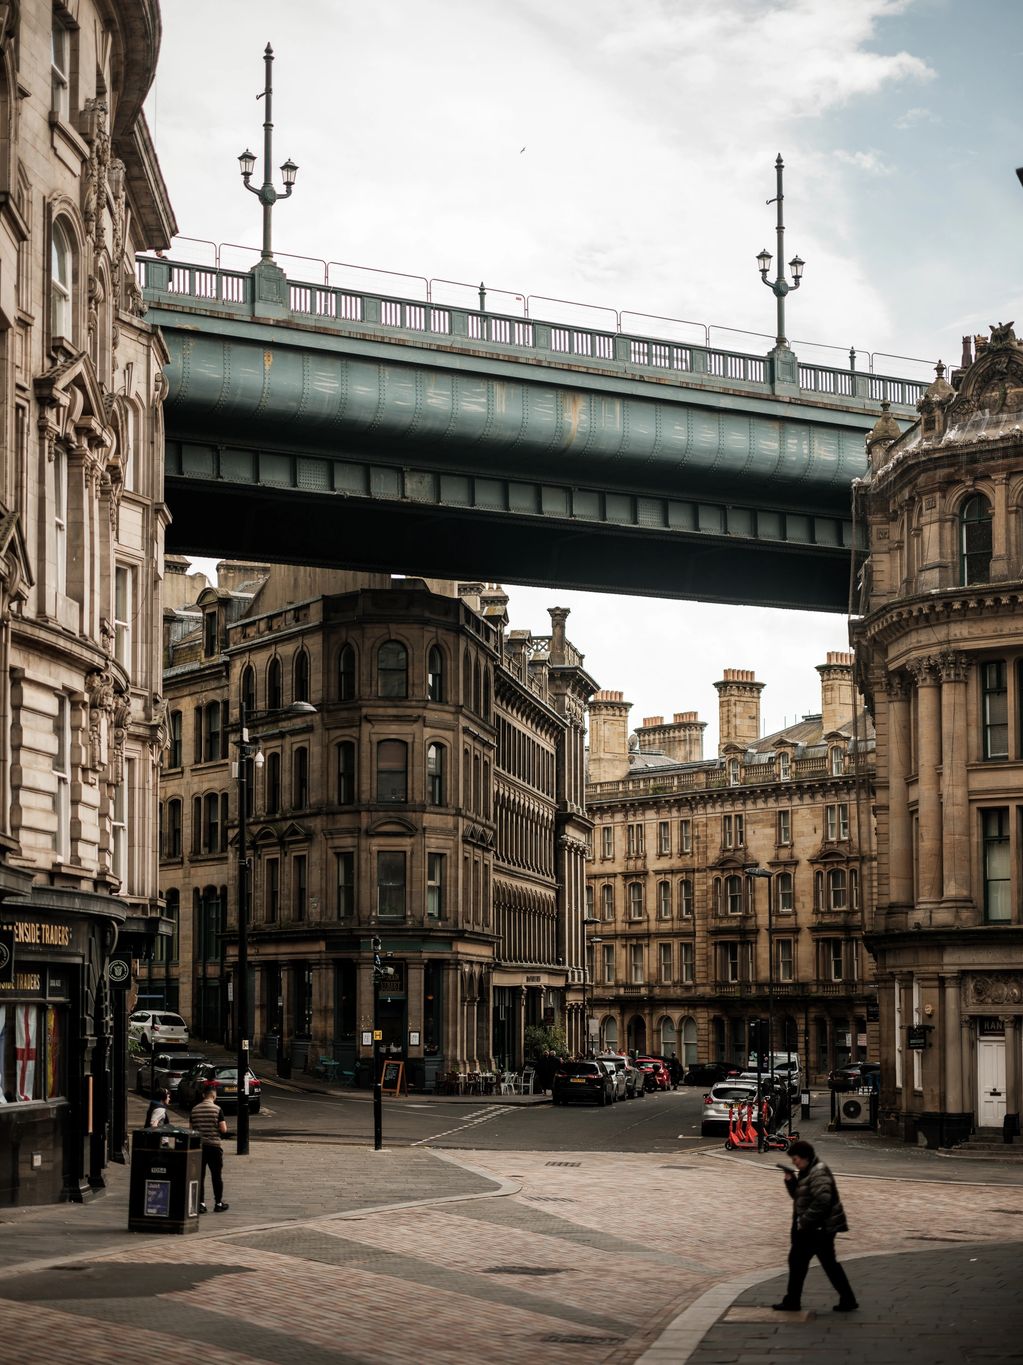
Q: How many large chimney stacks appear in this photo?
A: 4